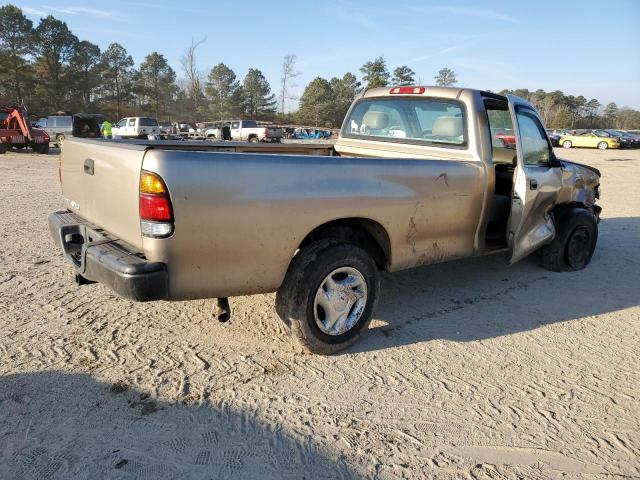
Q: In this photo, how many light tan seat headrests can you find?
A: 2